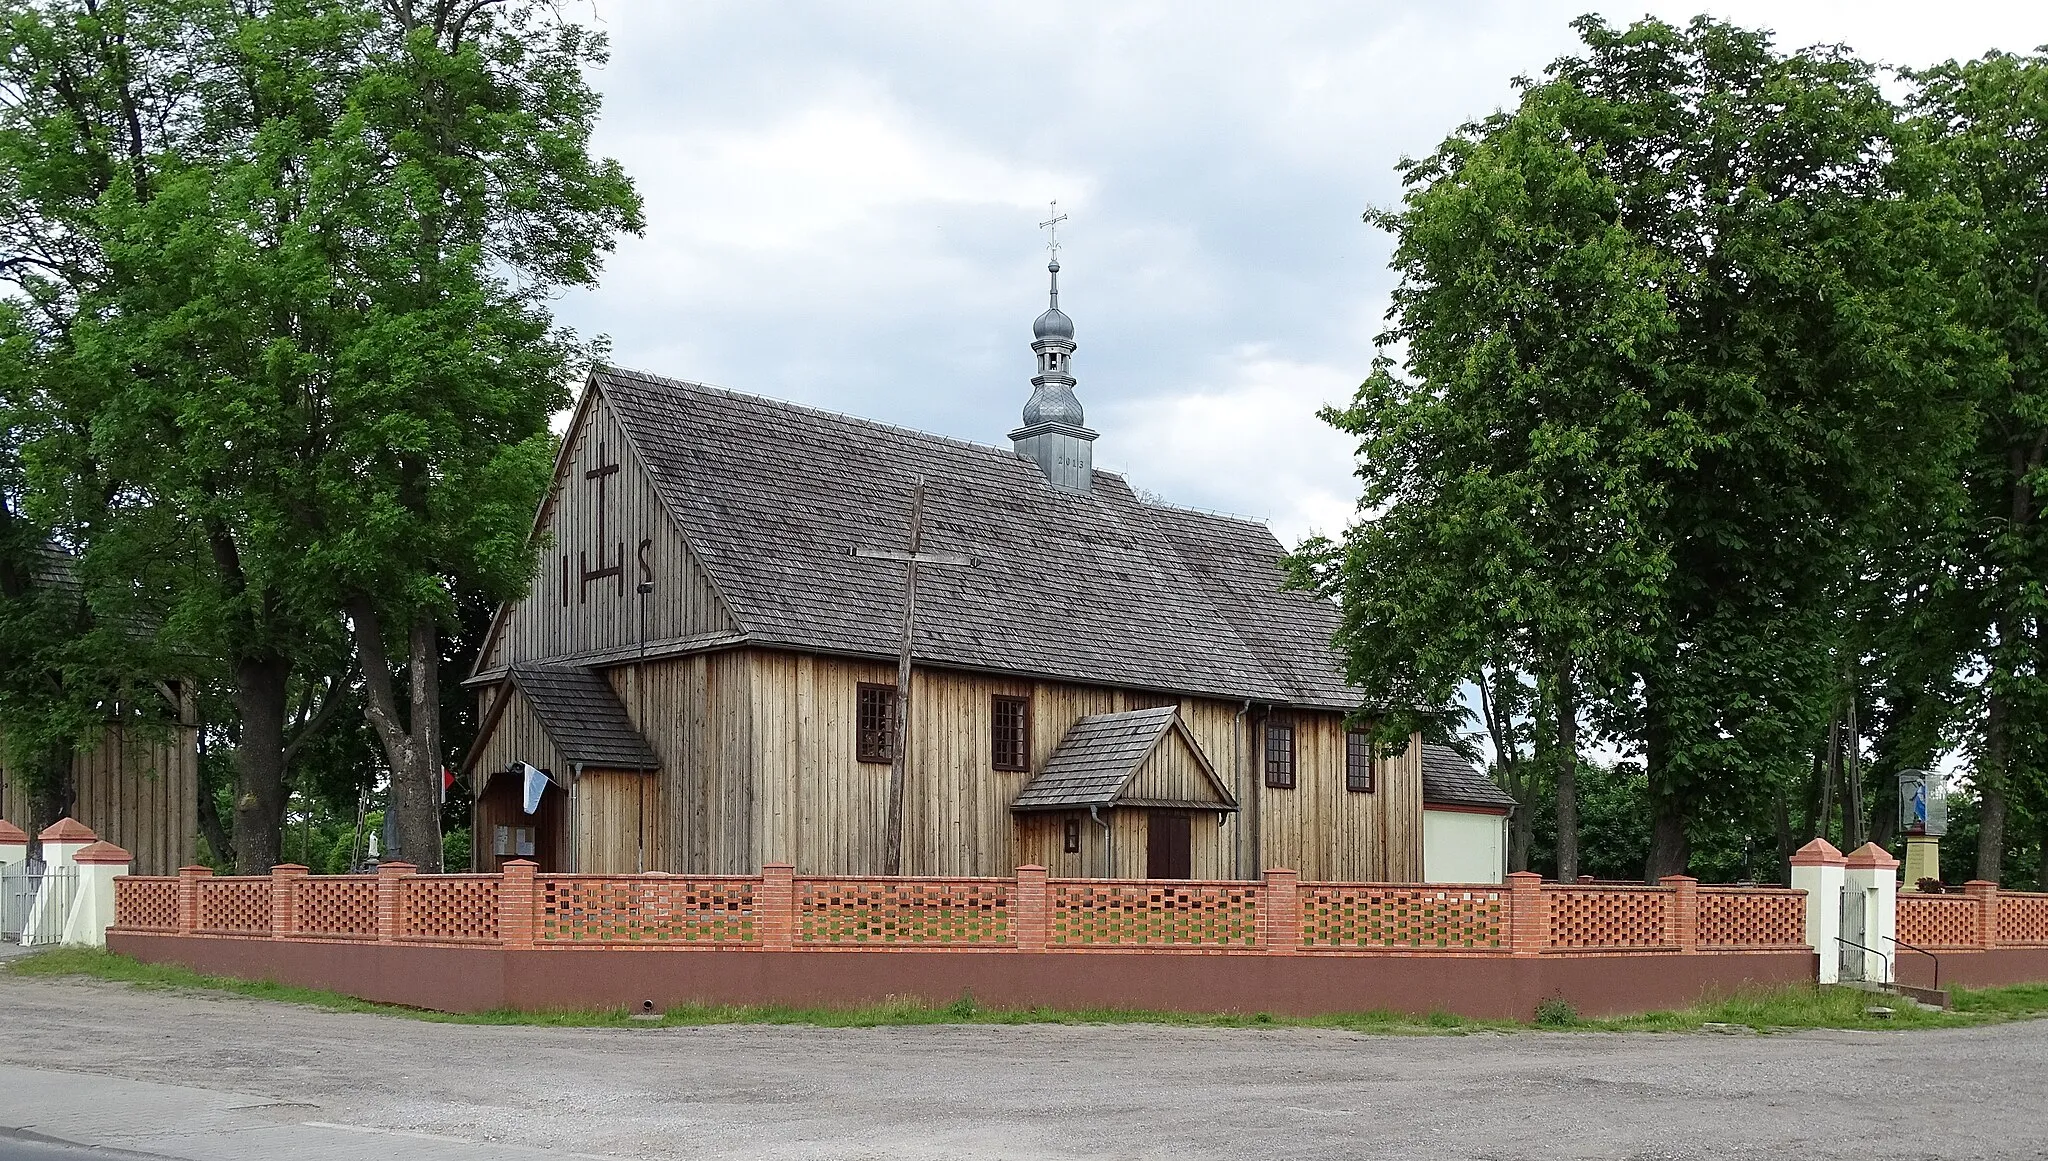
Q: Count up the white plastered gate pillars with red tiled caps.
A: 5